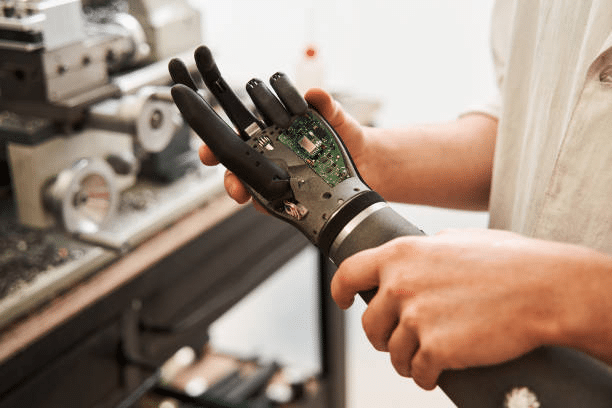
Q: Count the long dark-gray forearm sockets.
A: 1